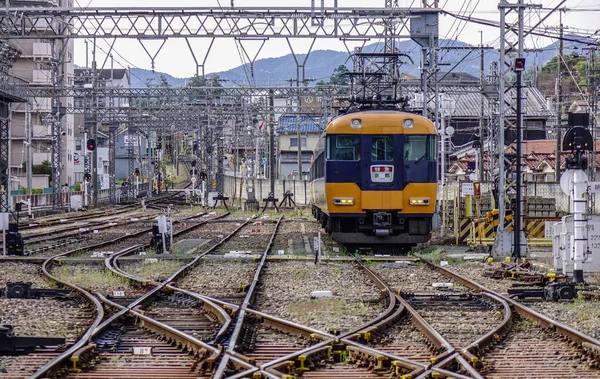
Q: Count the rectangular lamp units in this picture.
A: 2